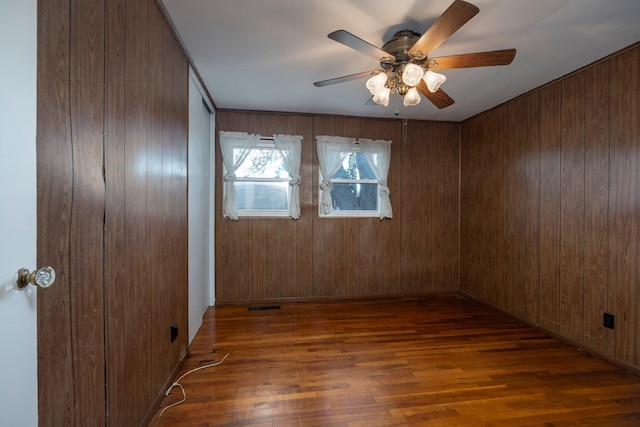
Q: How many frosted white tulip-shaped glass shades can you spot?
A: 5